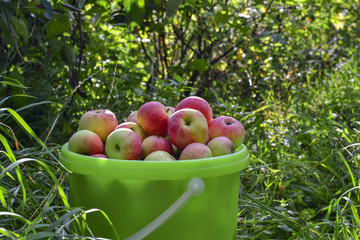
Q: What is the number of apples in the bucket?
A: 15